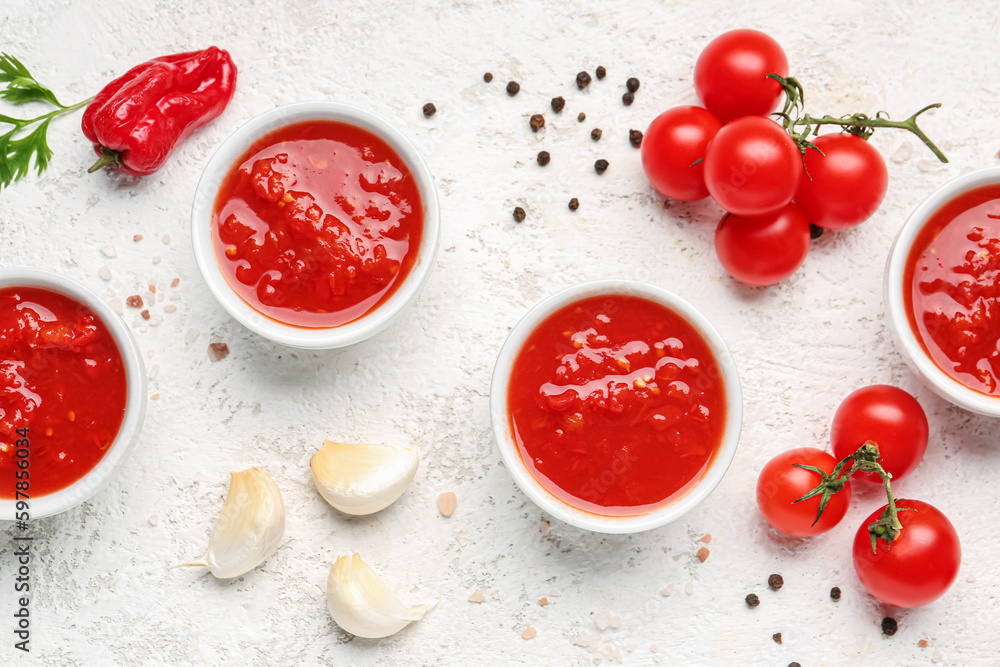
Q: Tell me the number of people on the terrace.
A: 0